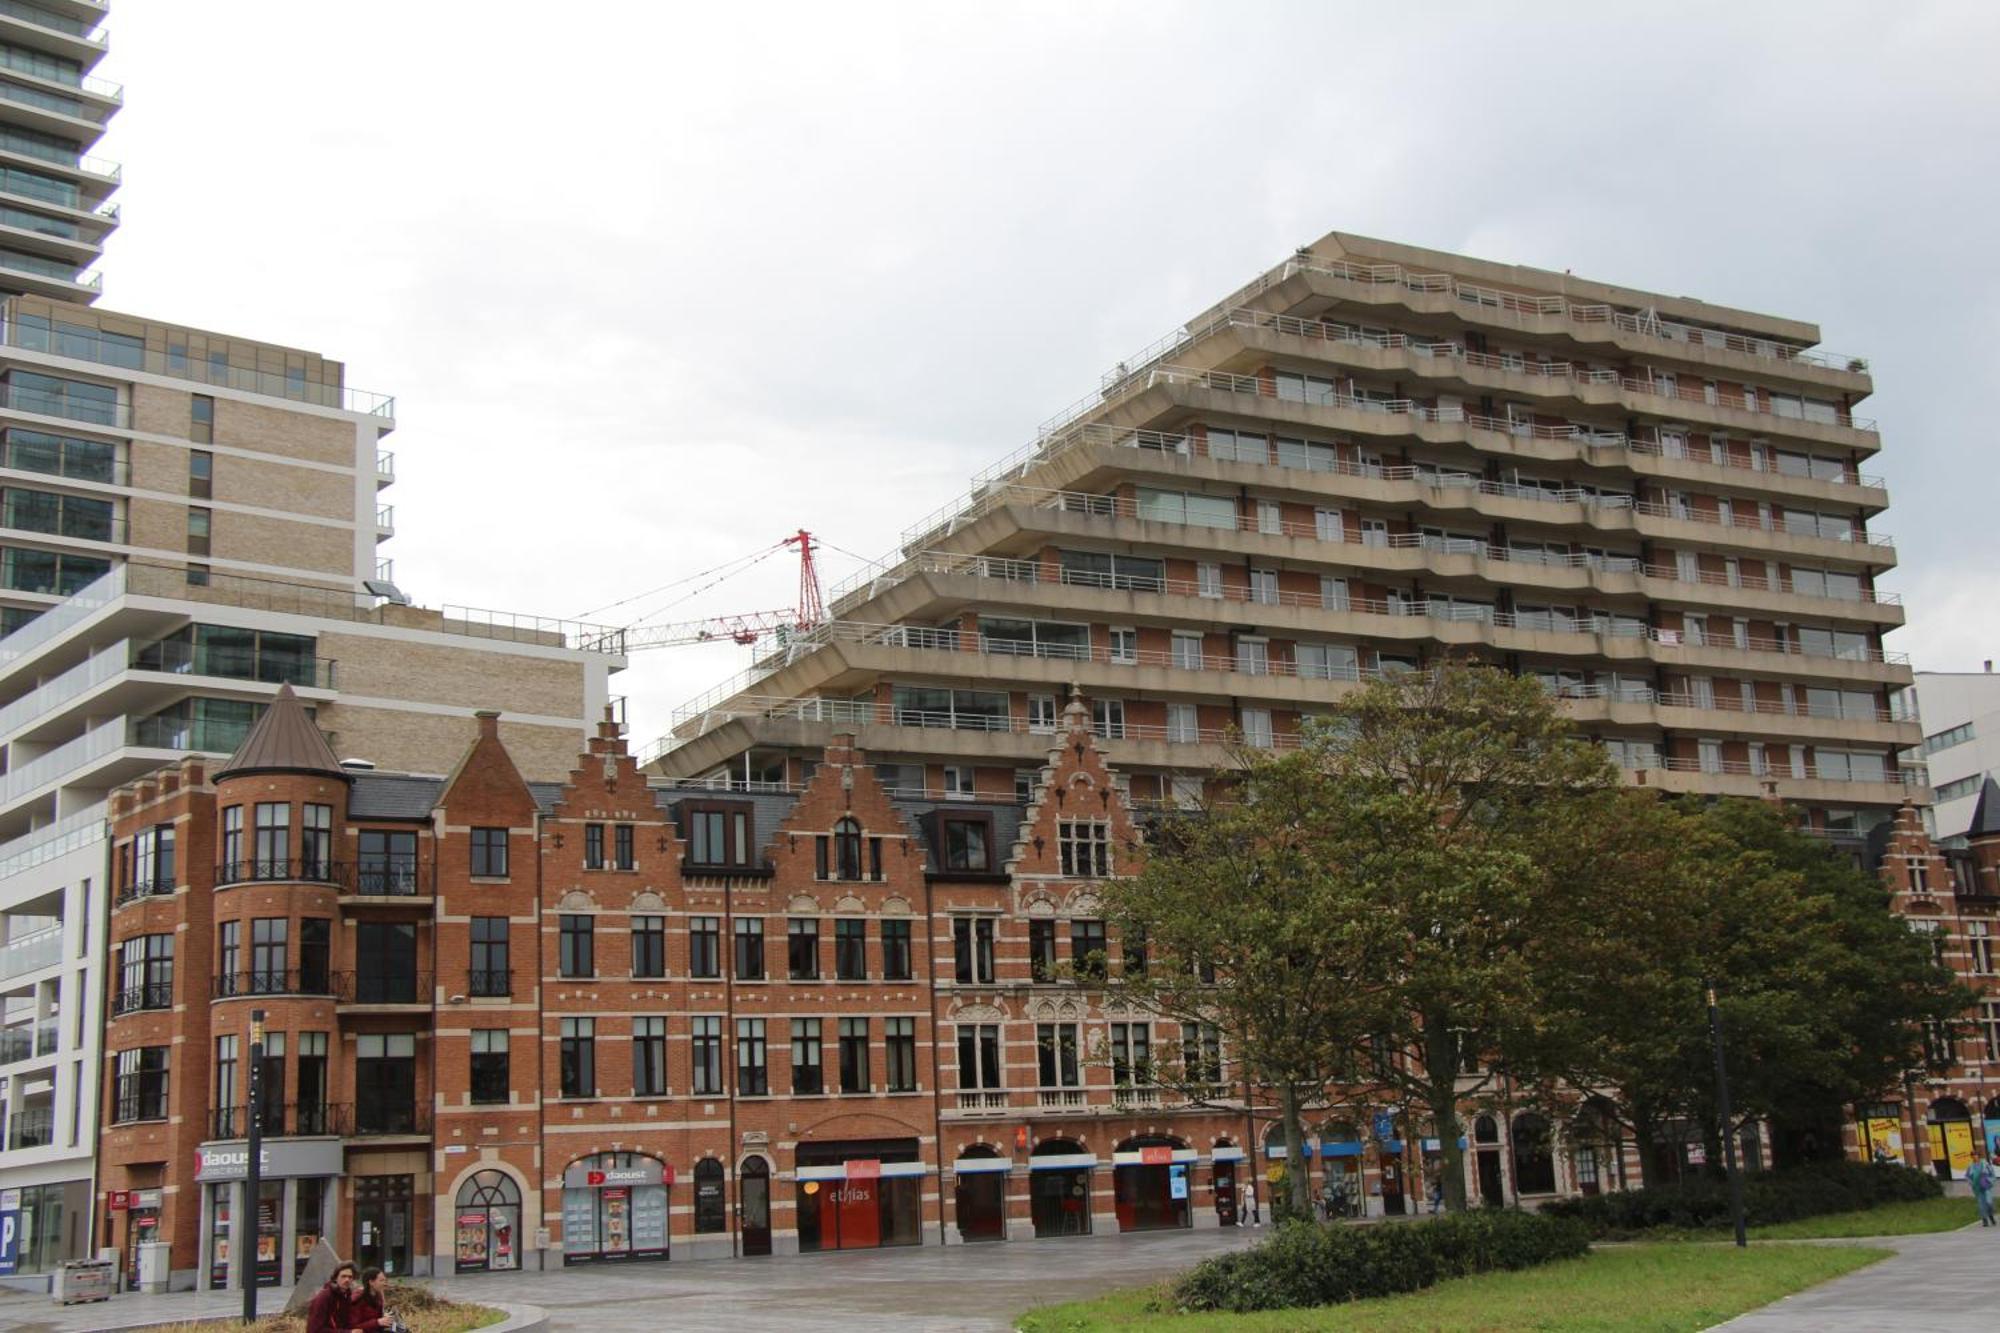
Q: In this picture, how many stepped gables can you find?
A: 4